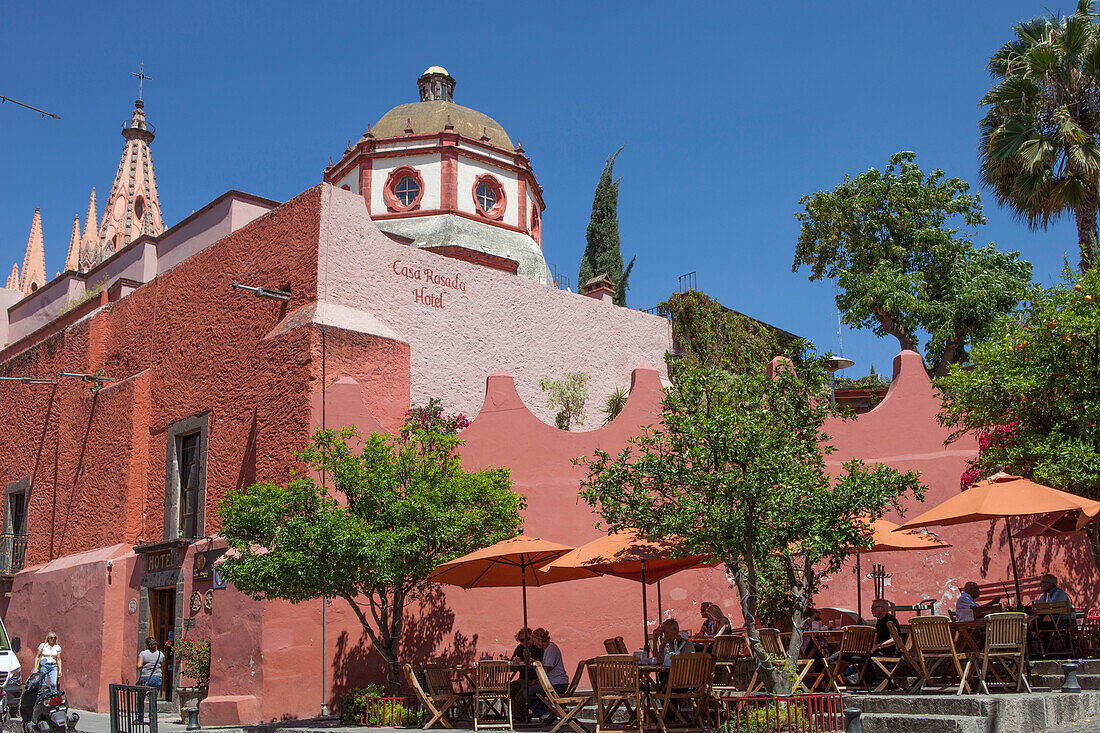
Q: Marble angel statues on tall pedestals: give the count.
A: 0